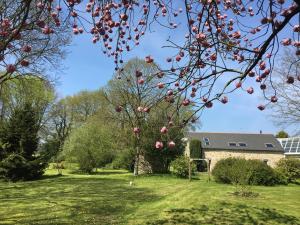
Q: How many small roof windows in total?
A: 4